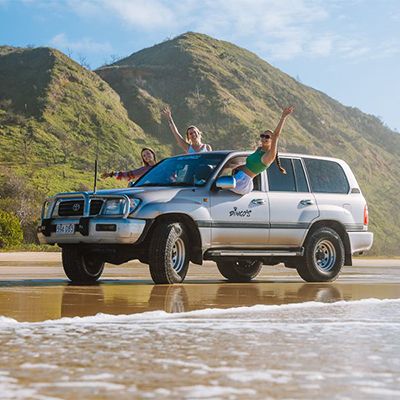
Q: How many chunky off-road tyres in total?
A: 4